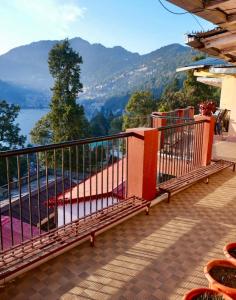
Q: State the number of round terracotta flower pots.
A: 3